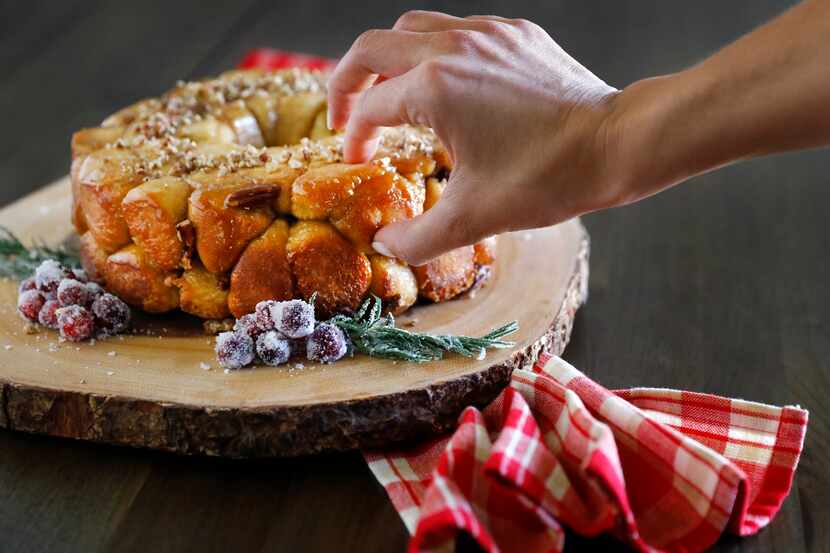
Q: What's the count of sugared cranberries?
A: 15